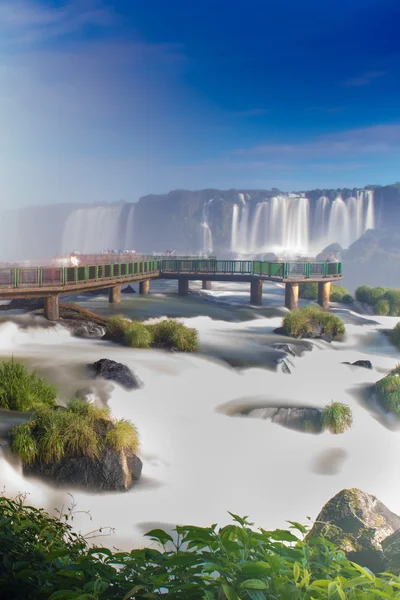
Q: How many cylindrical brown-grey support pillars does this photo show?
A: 8